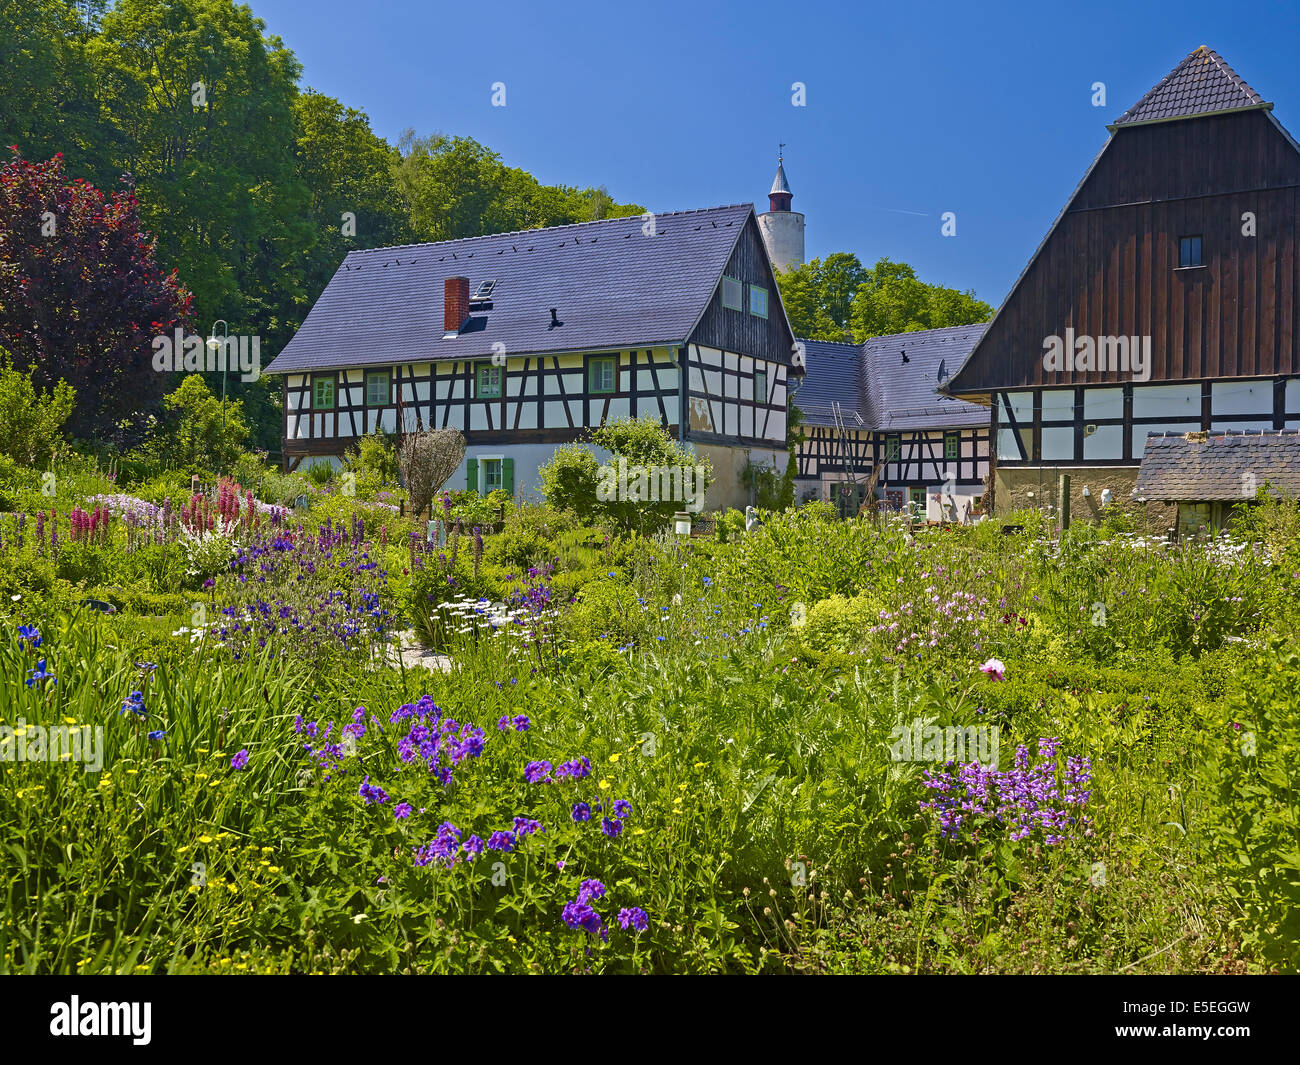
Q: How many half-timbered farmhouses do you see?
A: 3